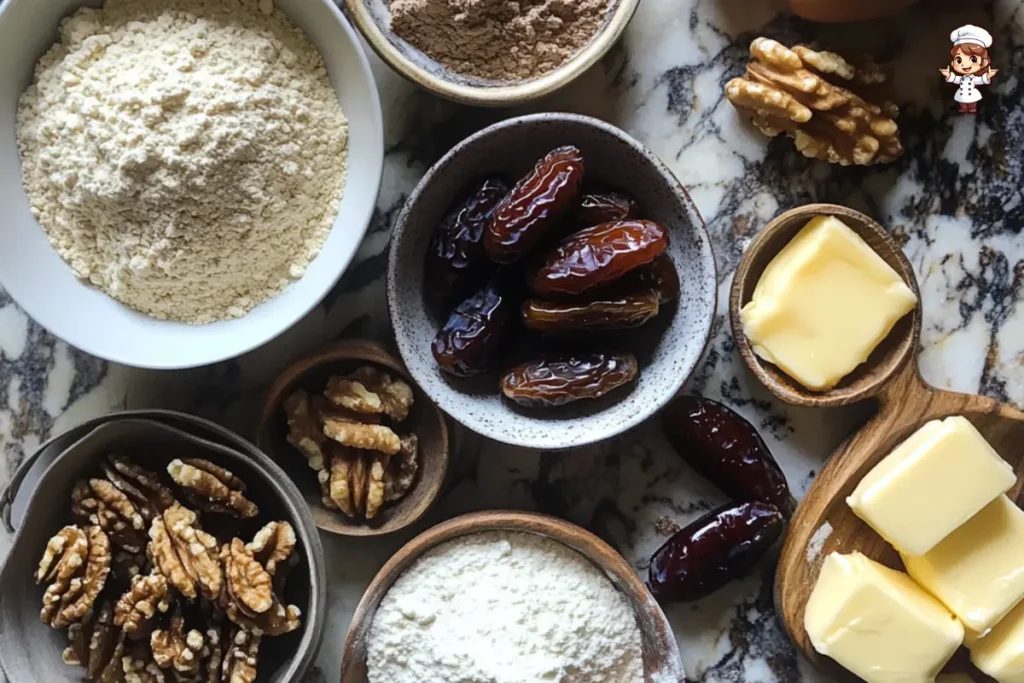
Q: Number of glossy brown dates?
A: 10